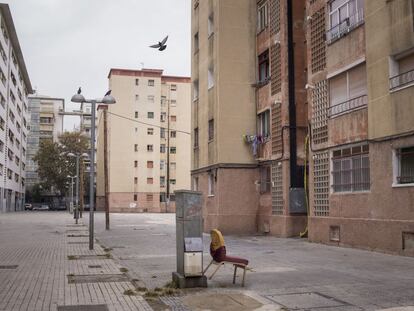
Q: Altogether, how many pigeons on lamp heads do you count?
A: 2